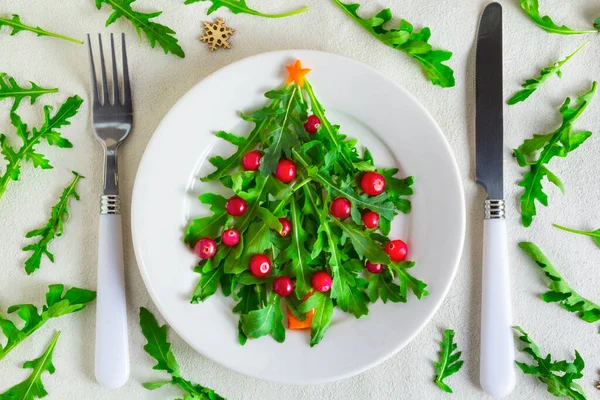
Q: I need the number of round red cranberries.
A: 15